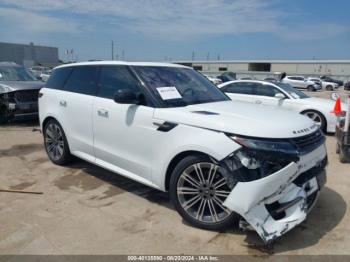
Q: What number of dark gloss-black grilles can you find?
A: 1